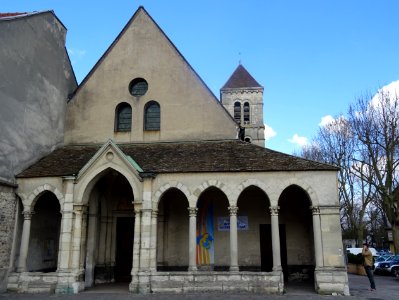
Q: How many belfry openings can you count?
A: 2